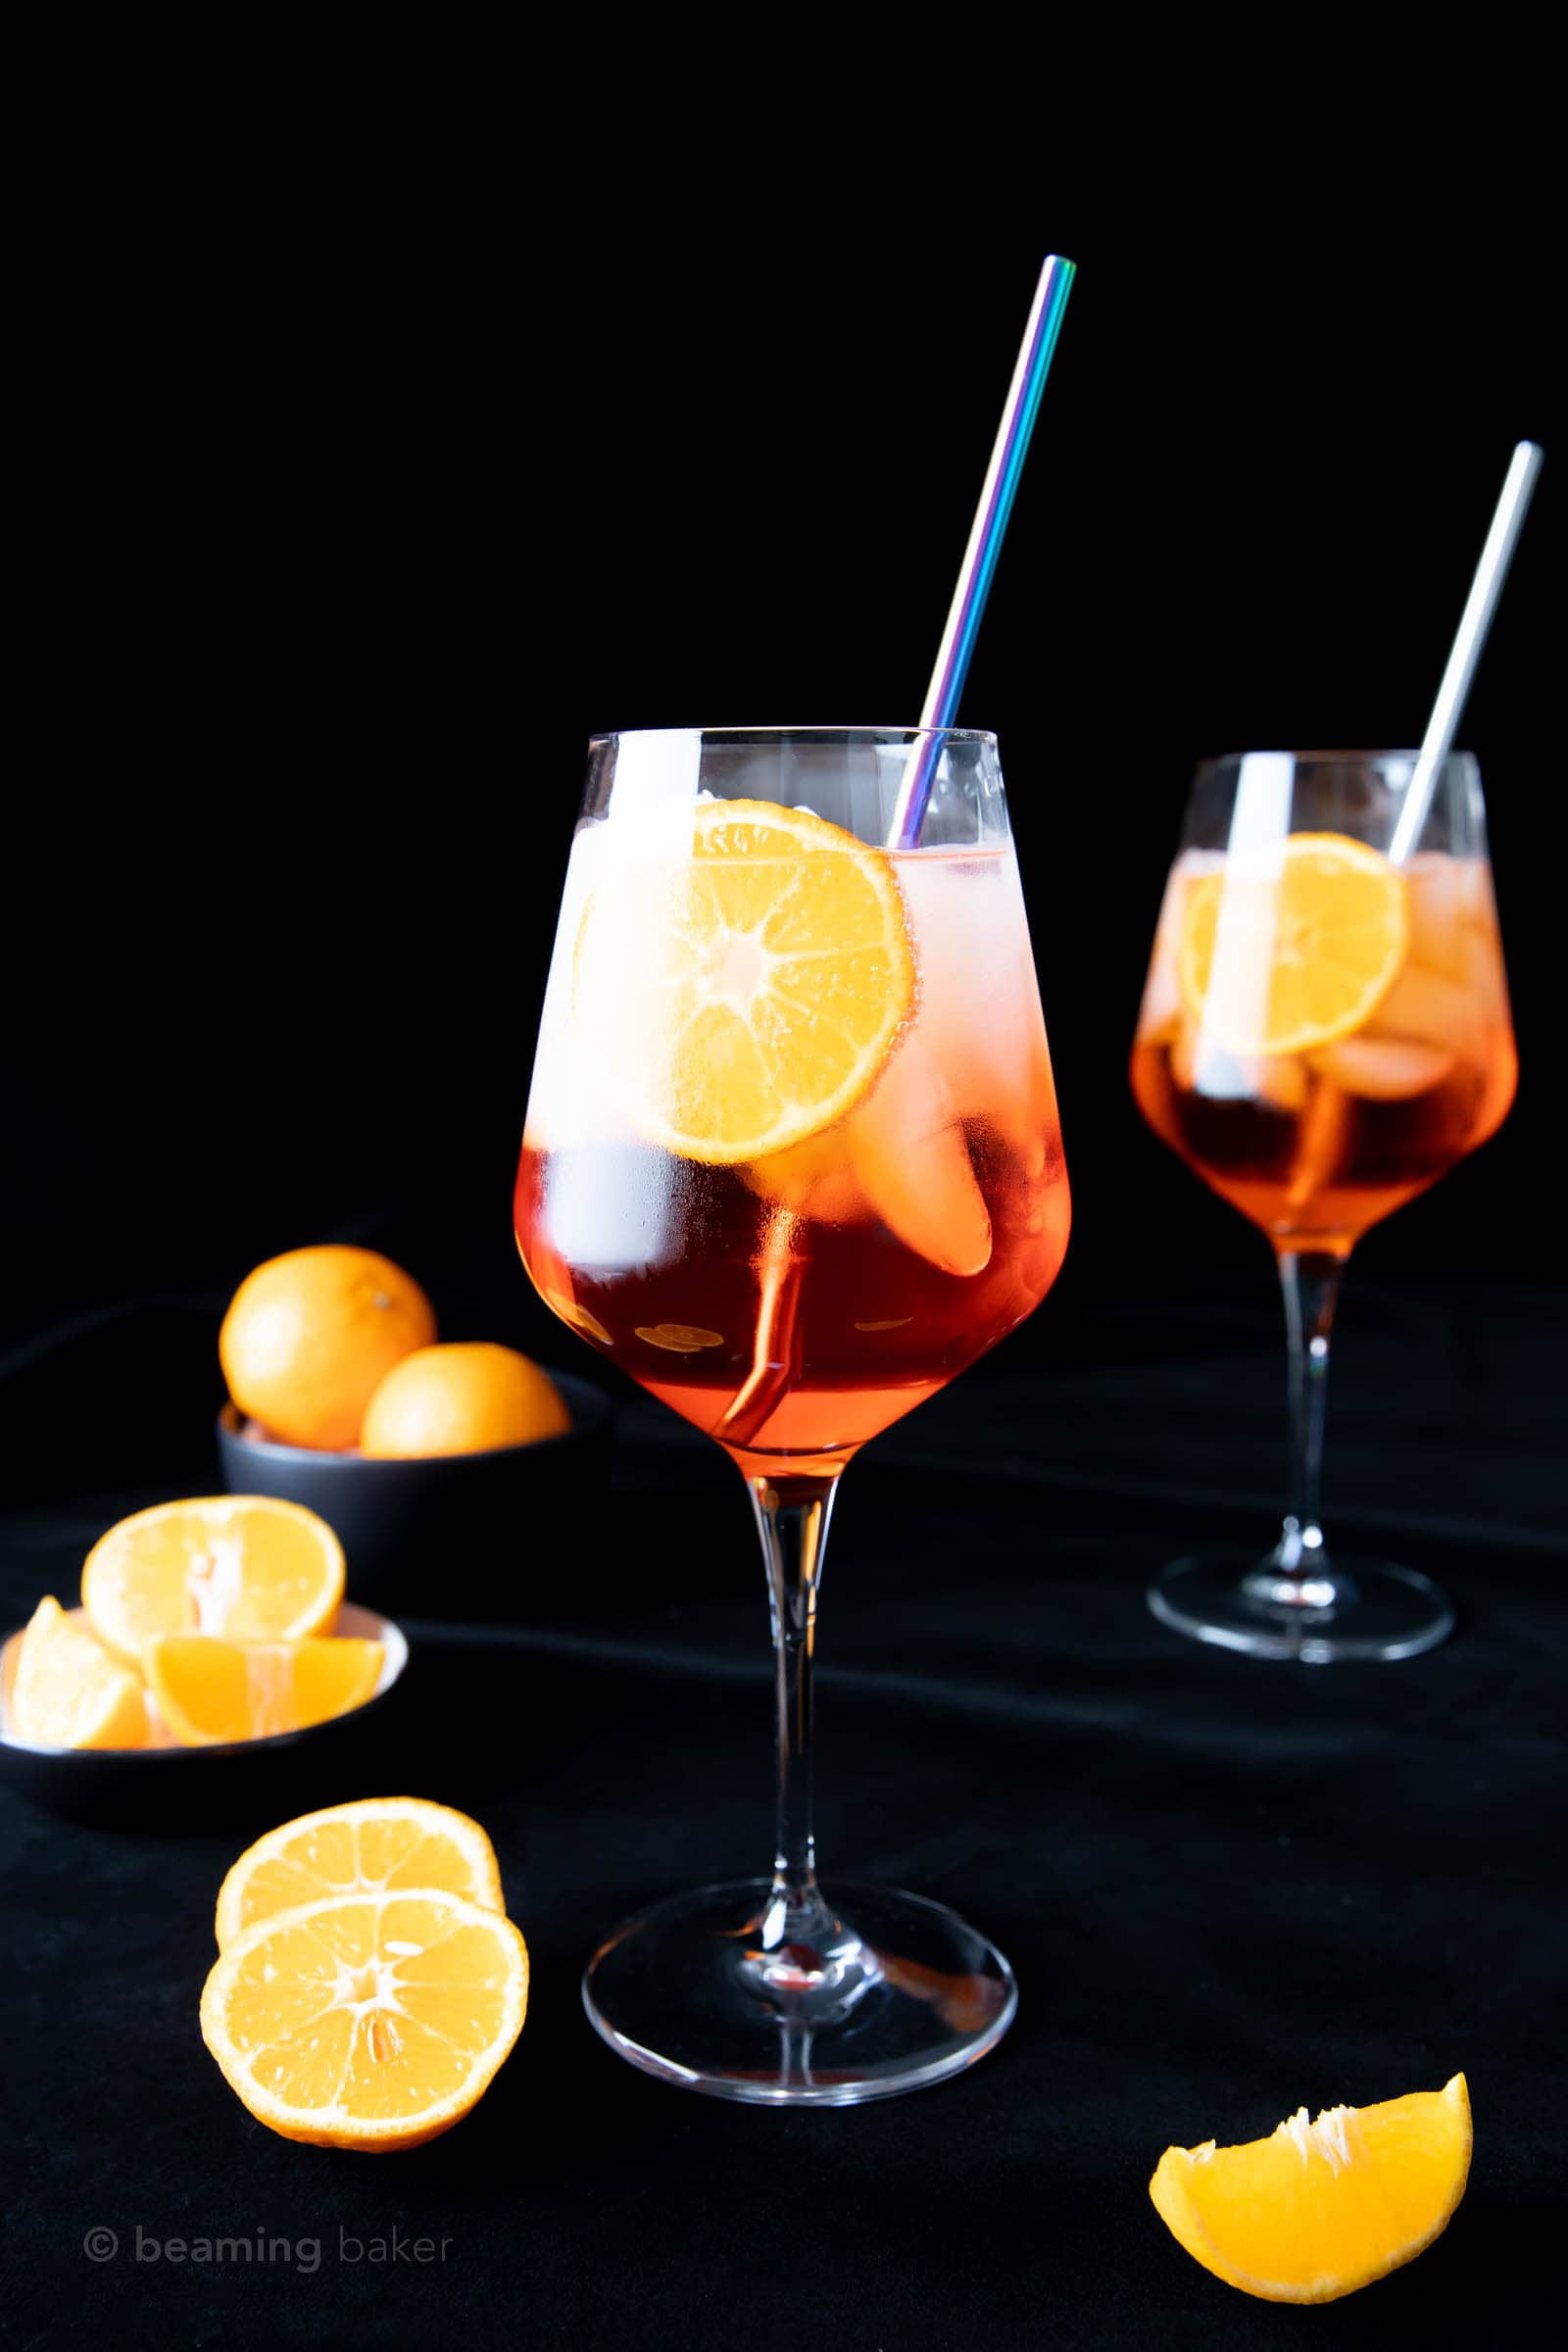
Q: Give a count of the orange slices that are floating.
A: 2